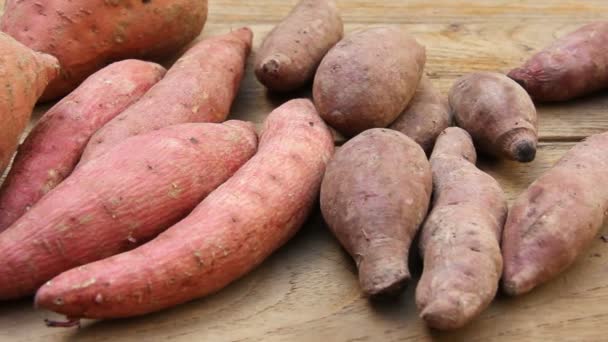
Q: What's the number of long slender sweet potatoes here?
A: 4